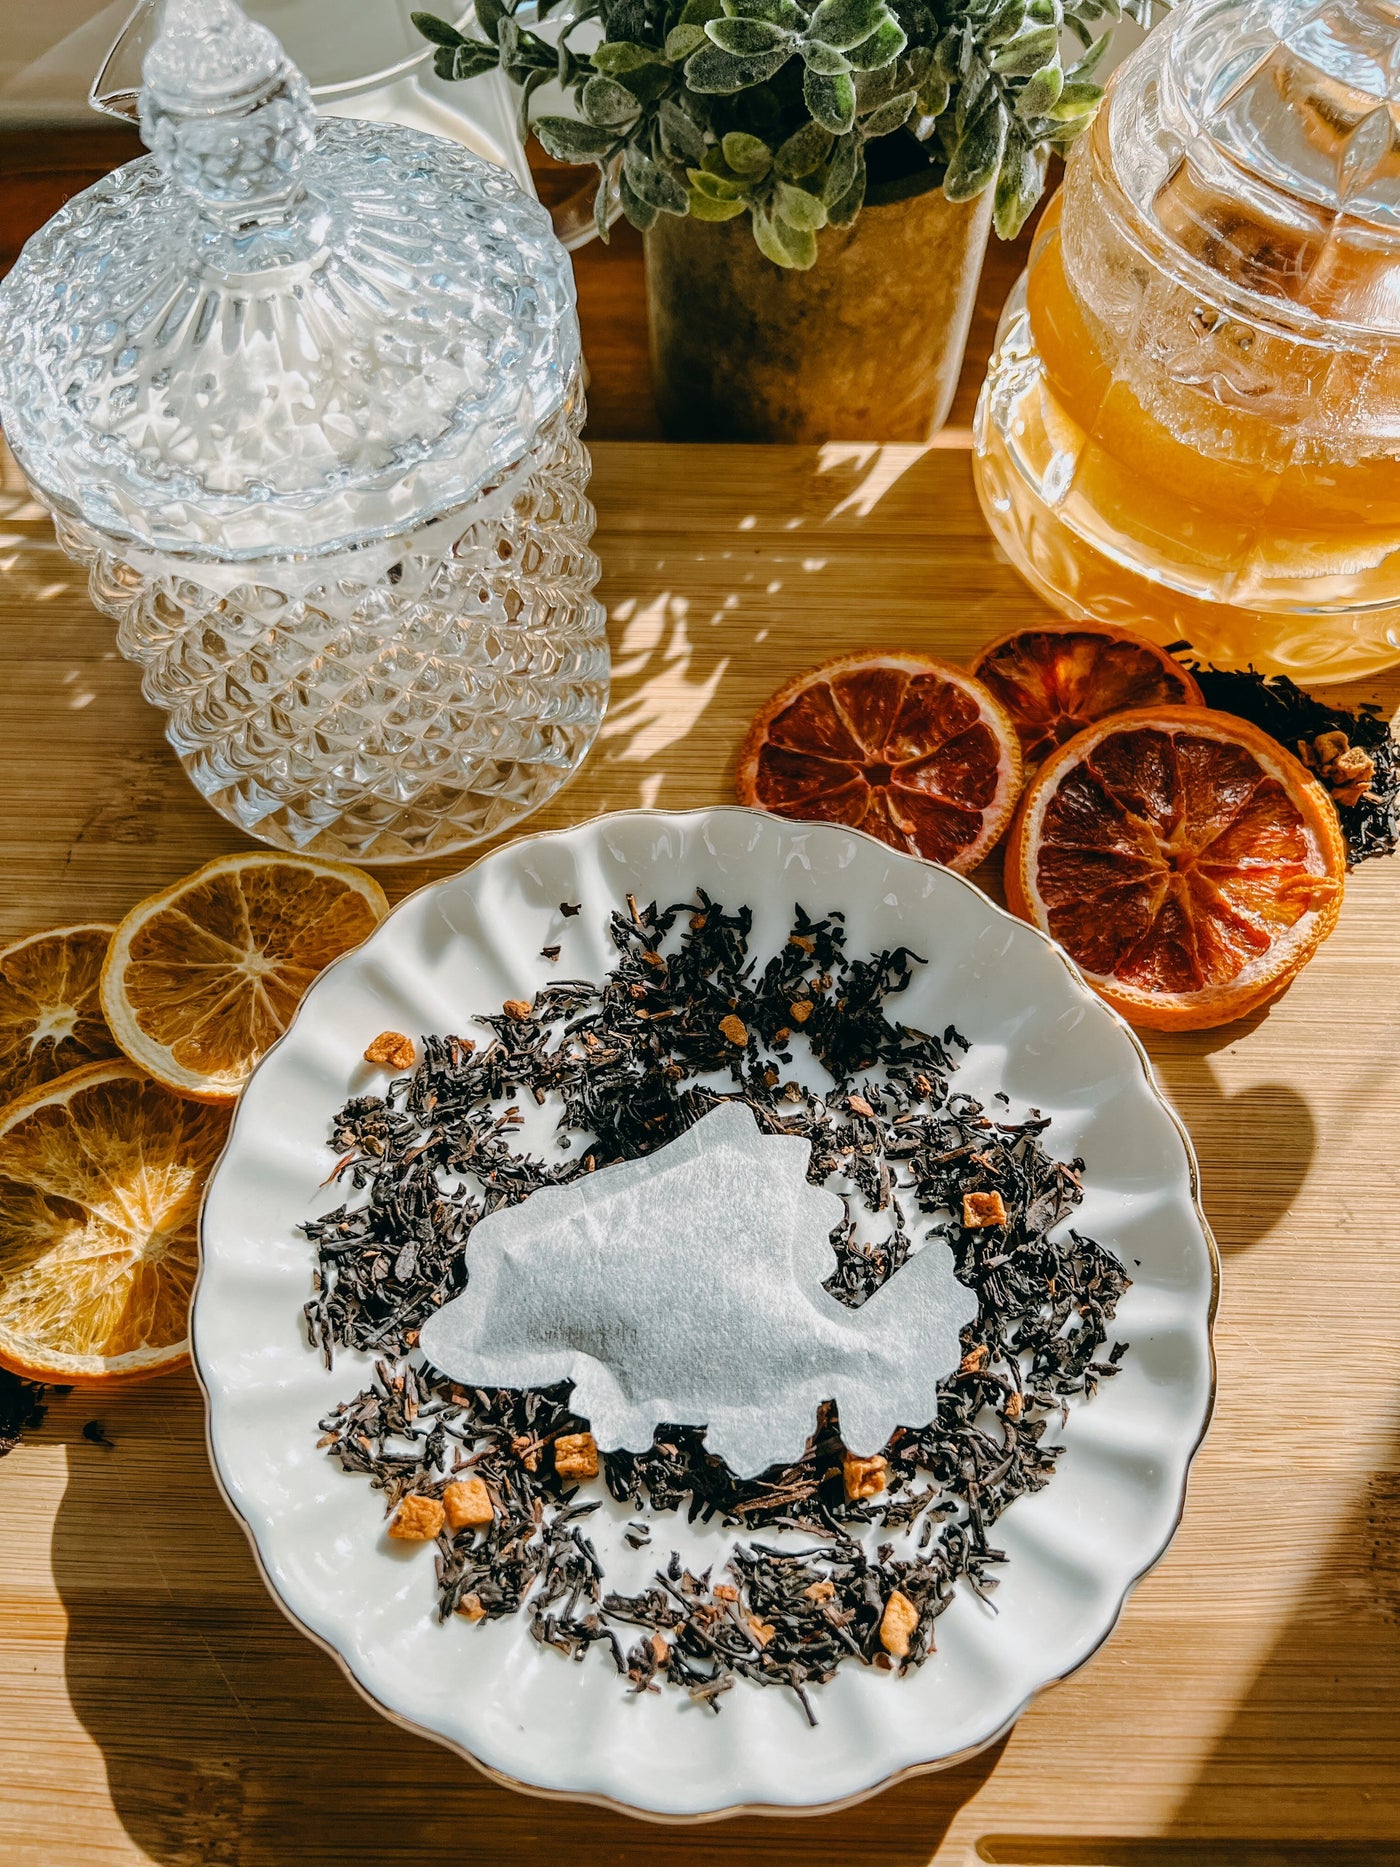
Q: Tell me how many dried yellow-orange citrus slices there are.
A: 3